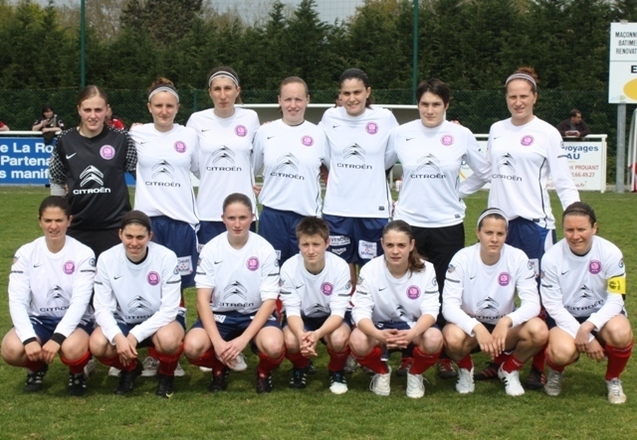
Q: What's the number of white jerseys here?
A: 13